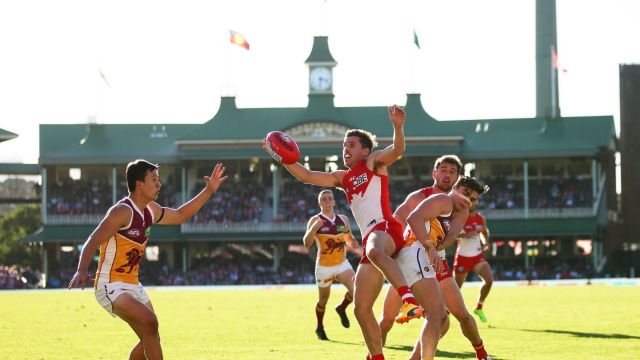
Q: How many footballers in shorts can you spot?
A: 6